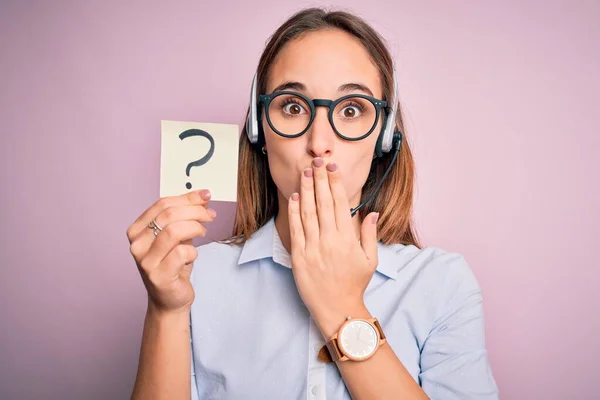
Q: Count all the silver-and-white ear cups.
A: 2